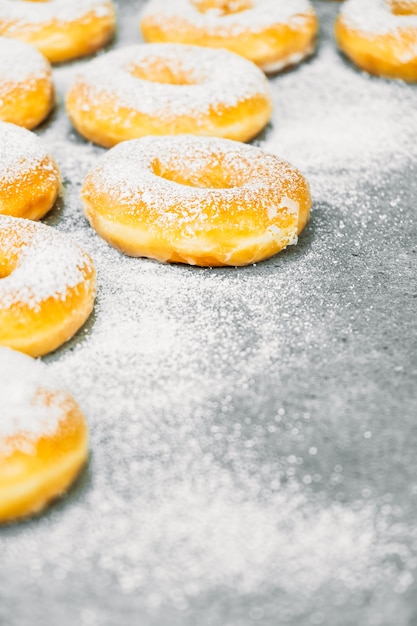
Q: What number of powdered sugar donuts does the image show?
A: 9